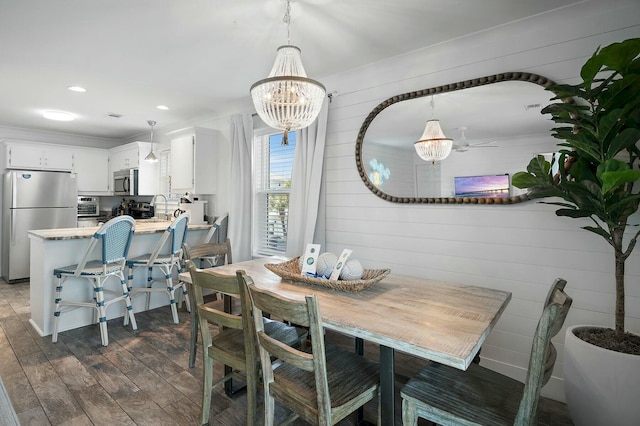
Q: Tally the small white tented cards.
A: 2